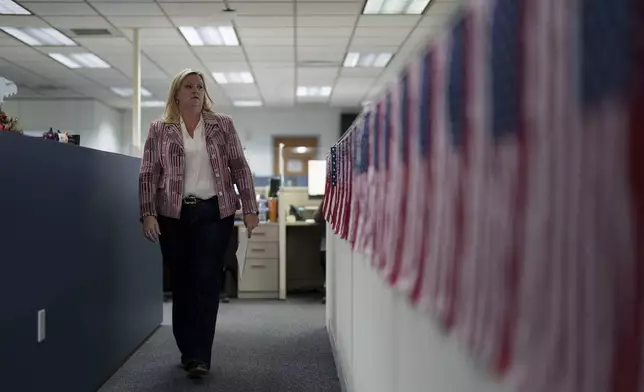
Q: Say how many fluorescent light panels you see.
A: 11